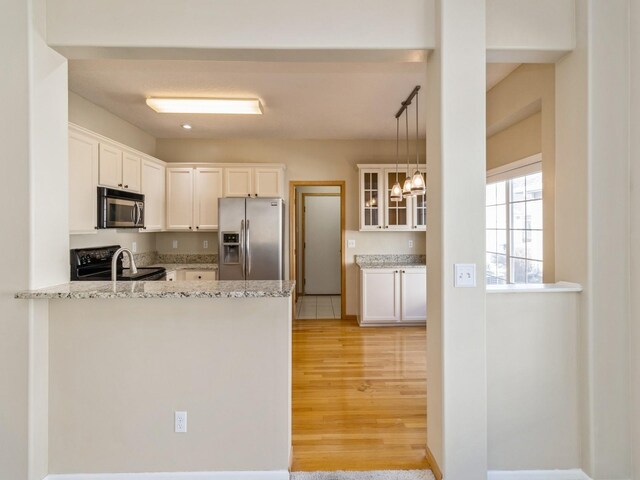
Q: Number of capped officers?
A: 0